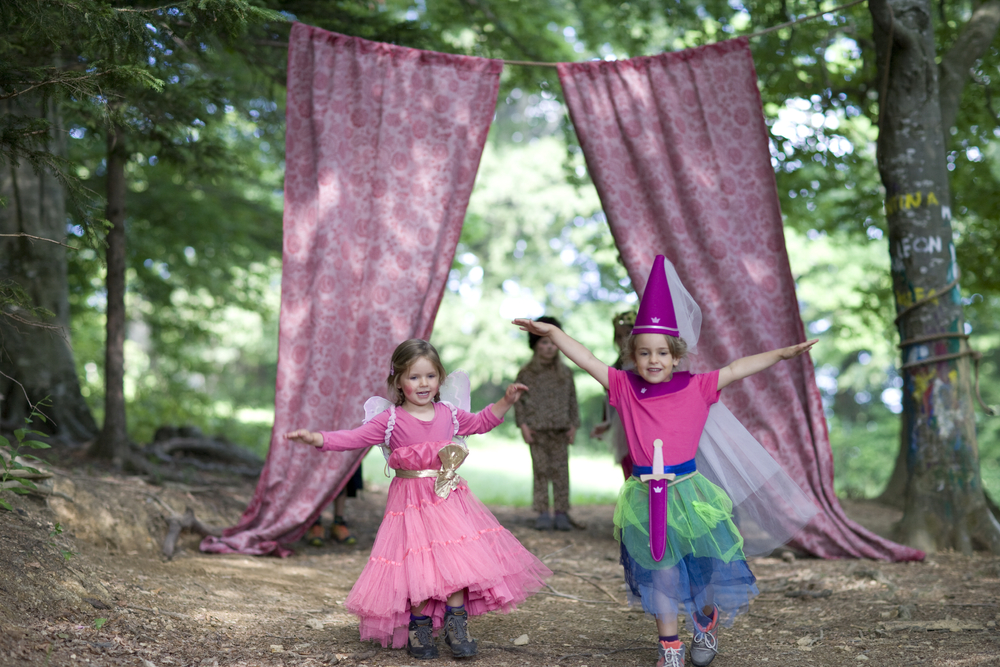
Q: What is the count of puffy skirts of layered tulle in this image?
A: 2